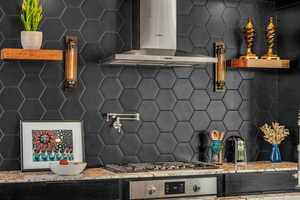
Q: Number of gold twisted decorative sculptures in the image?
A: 2